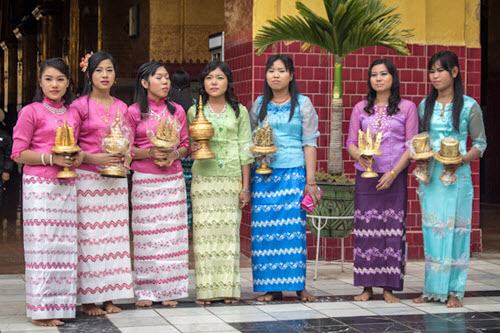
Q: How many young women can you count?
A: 7